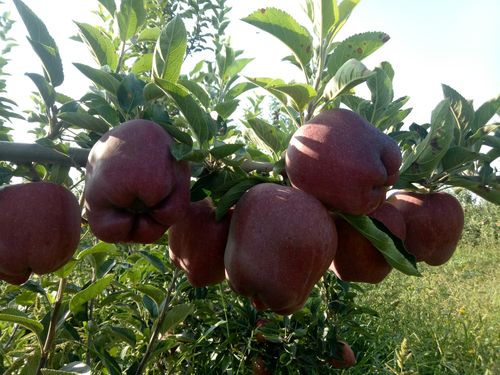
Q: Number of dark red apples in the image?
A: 7